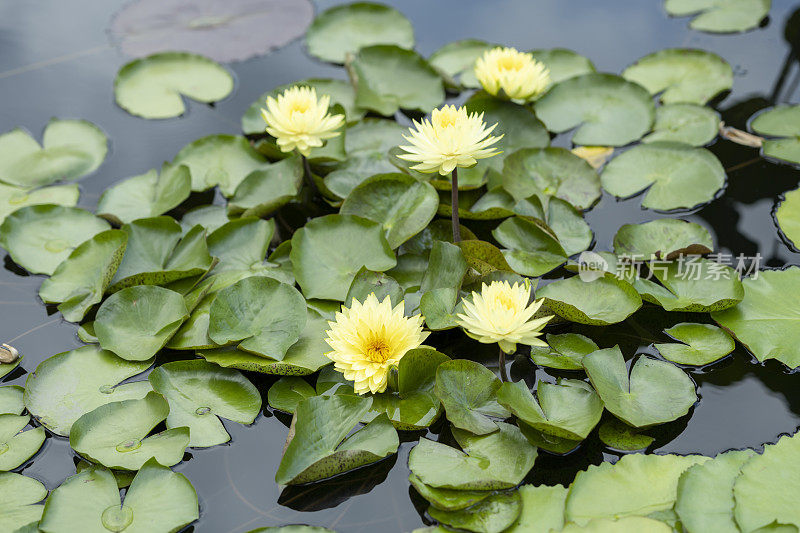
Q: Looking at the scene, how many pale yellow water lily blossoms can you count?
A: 5